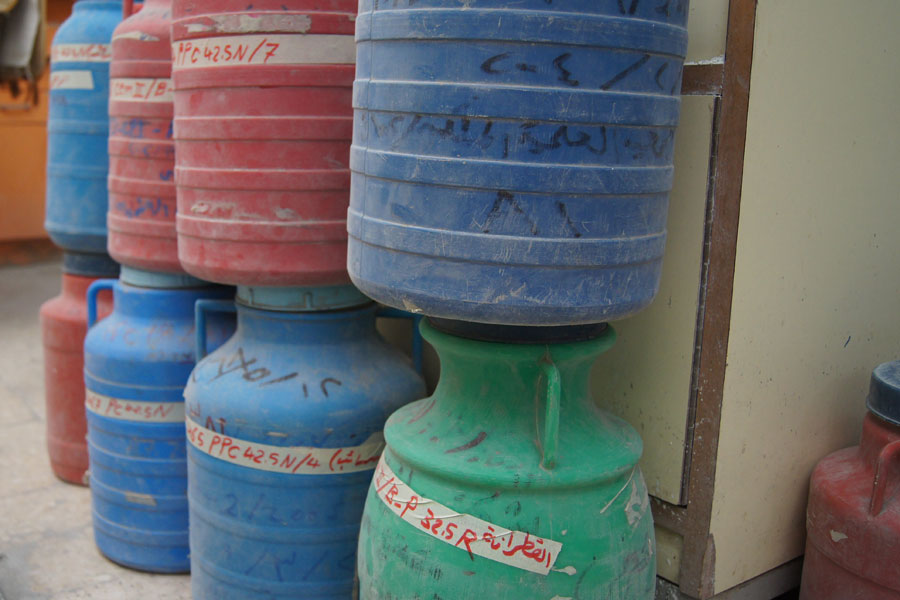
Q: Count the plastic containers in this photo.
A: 9